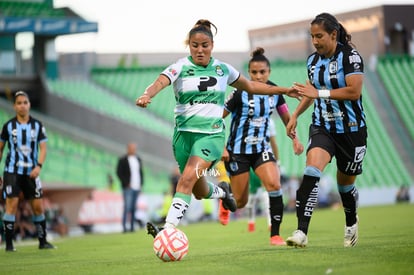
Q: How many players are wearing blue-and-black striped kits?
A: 3